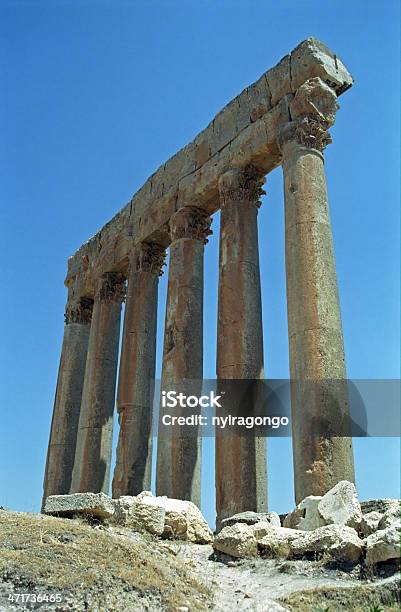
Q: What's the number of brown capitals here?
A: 6